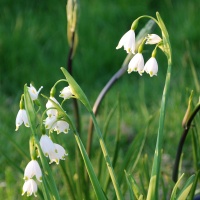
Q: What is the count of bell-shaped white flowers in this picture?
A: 14